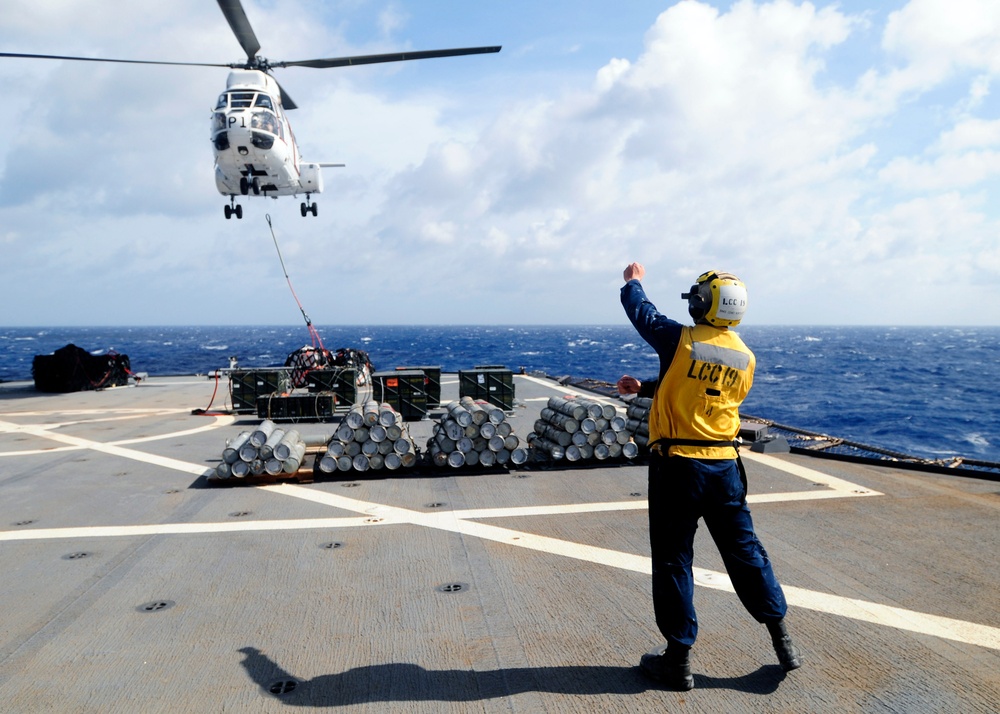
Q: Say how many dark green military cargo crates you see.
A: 6